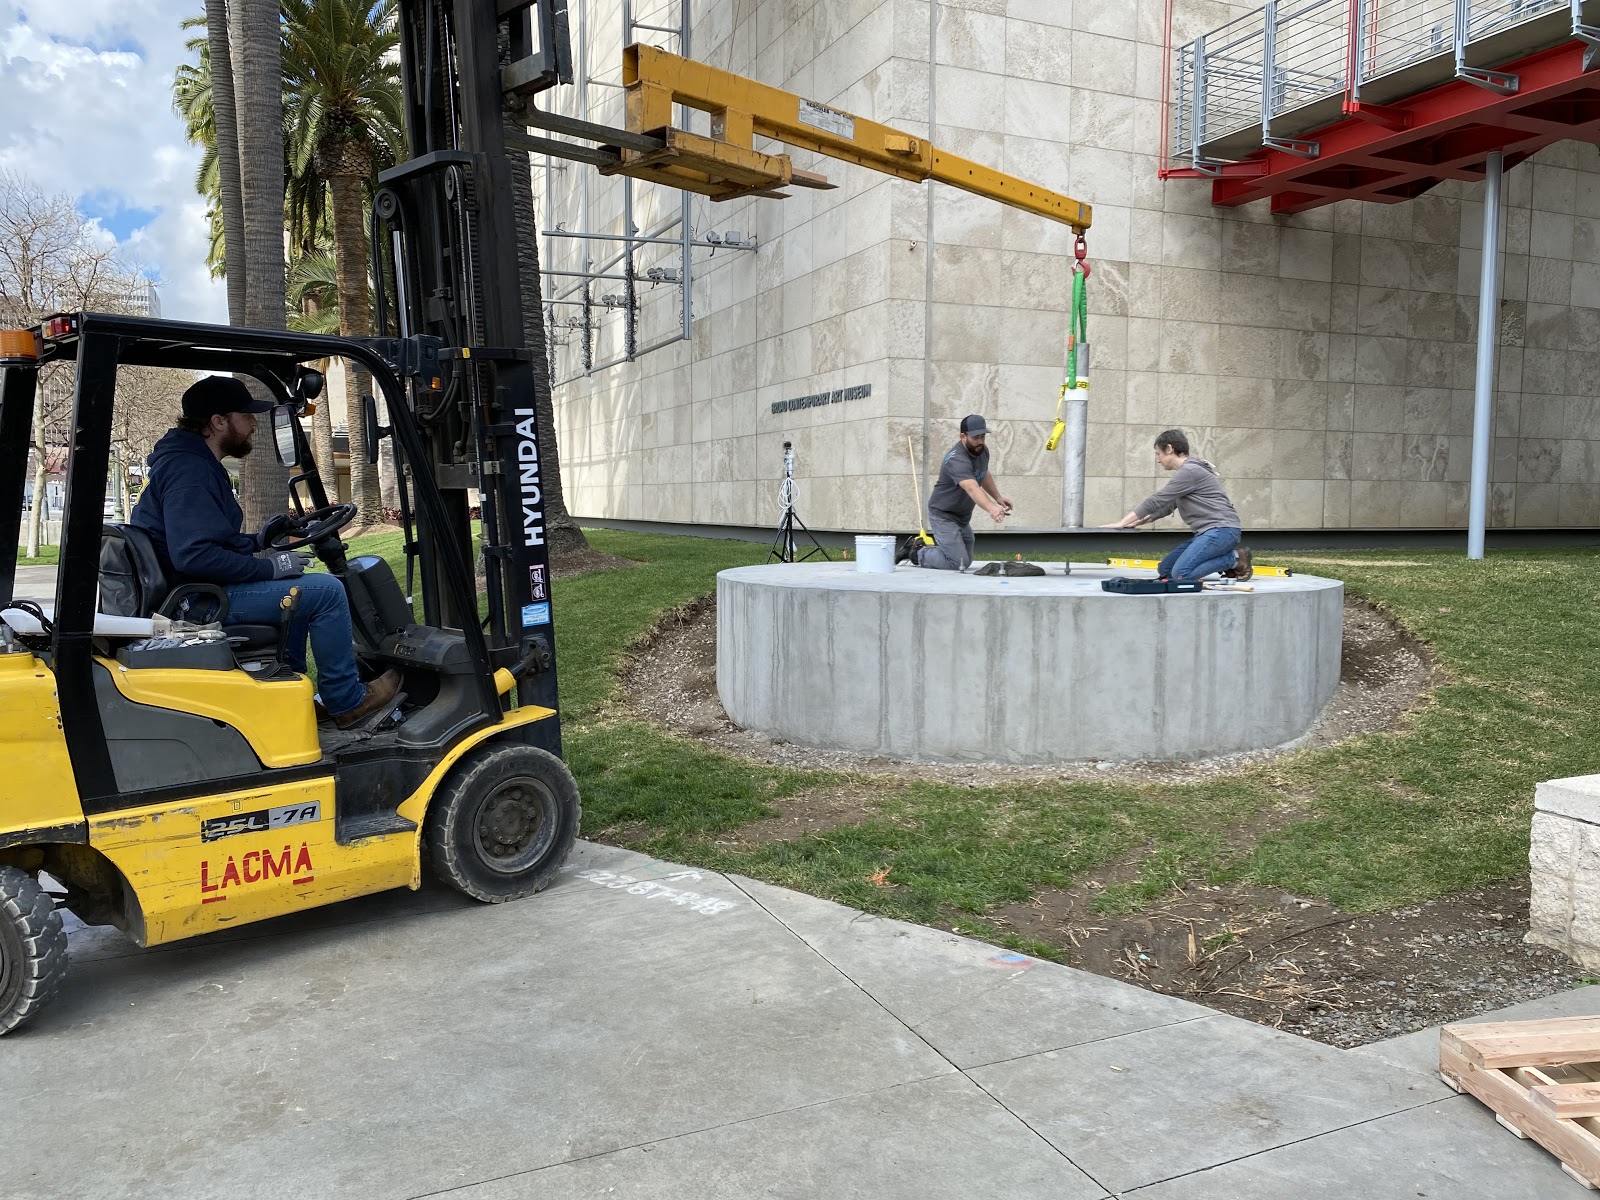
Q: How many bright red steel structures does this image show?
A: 1